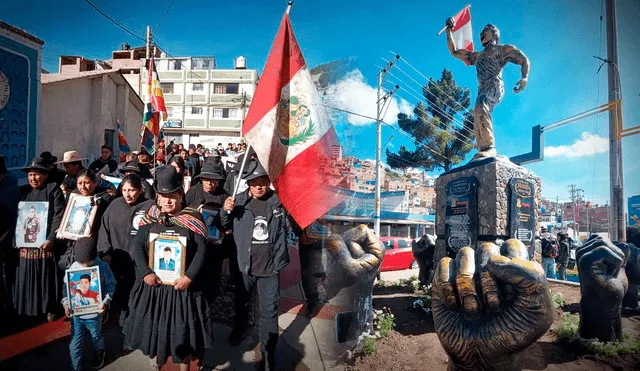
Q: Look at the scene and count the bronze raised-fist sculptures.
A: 5